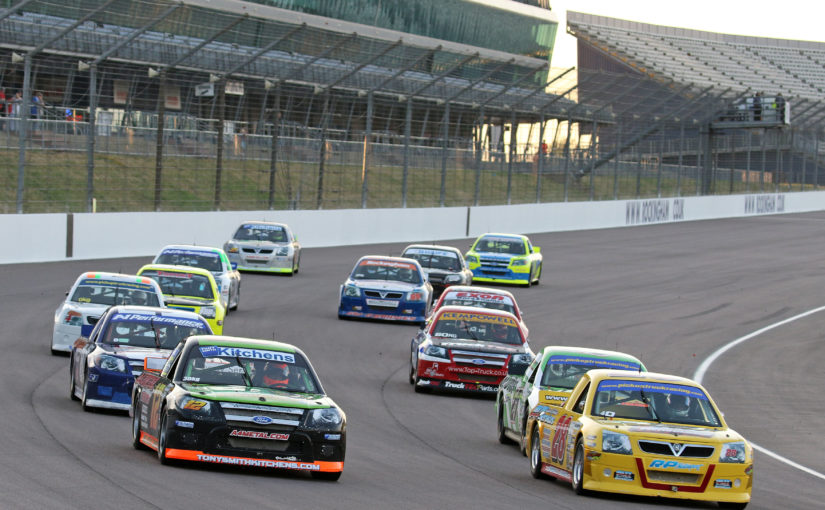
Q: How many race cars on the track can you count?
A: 13